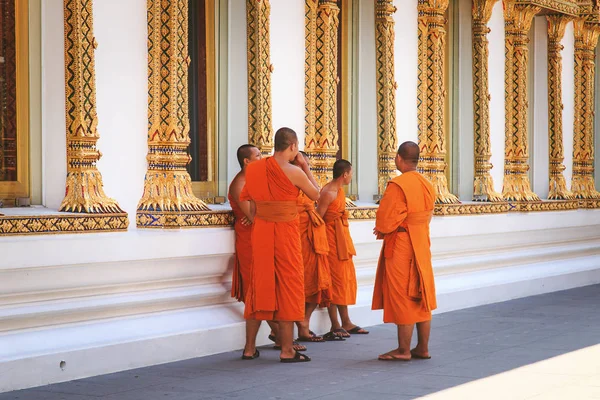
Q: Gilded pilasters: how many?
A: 10